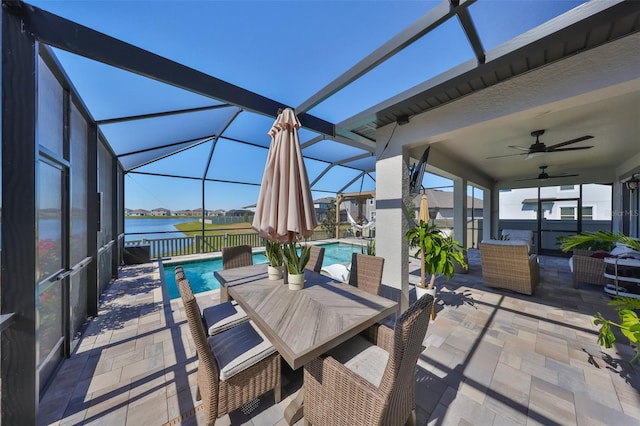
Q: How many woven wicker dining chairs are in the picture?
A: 6